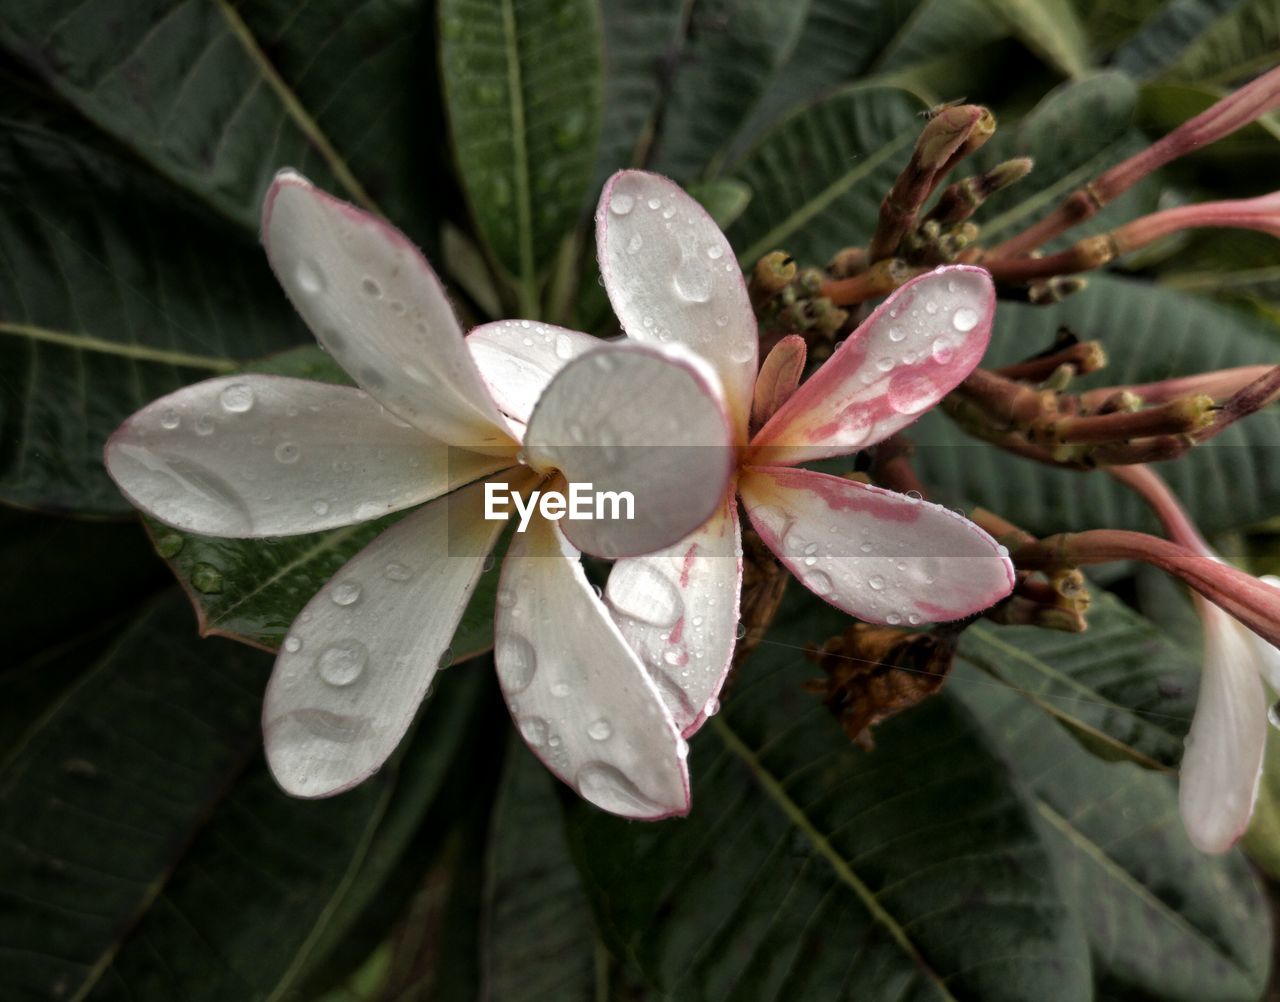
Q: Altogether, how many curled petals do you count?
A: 1